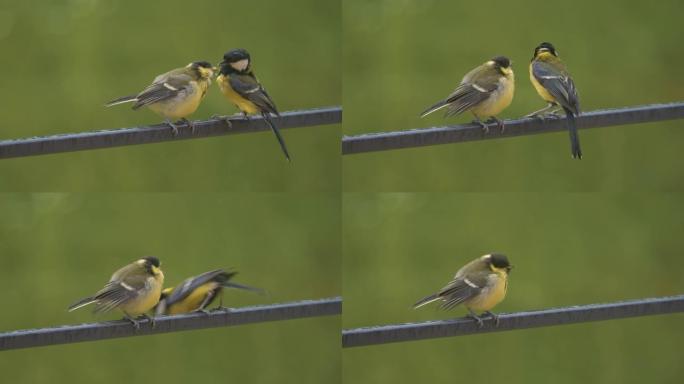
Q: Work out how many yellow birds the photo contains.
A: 7